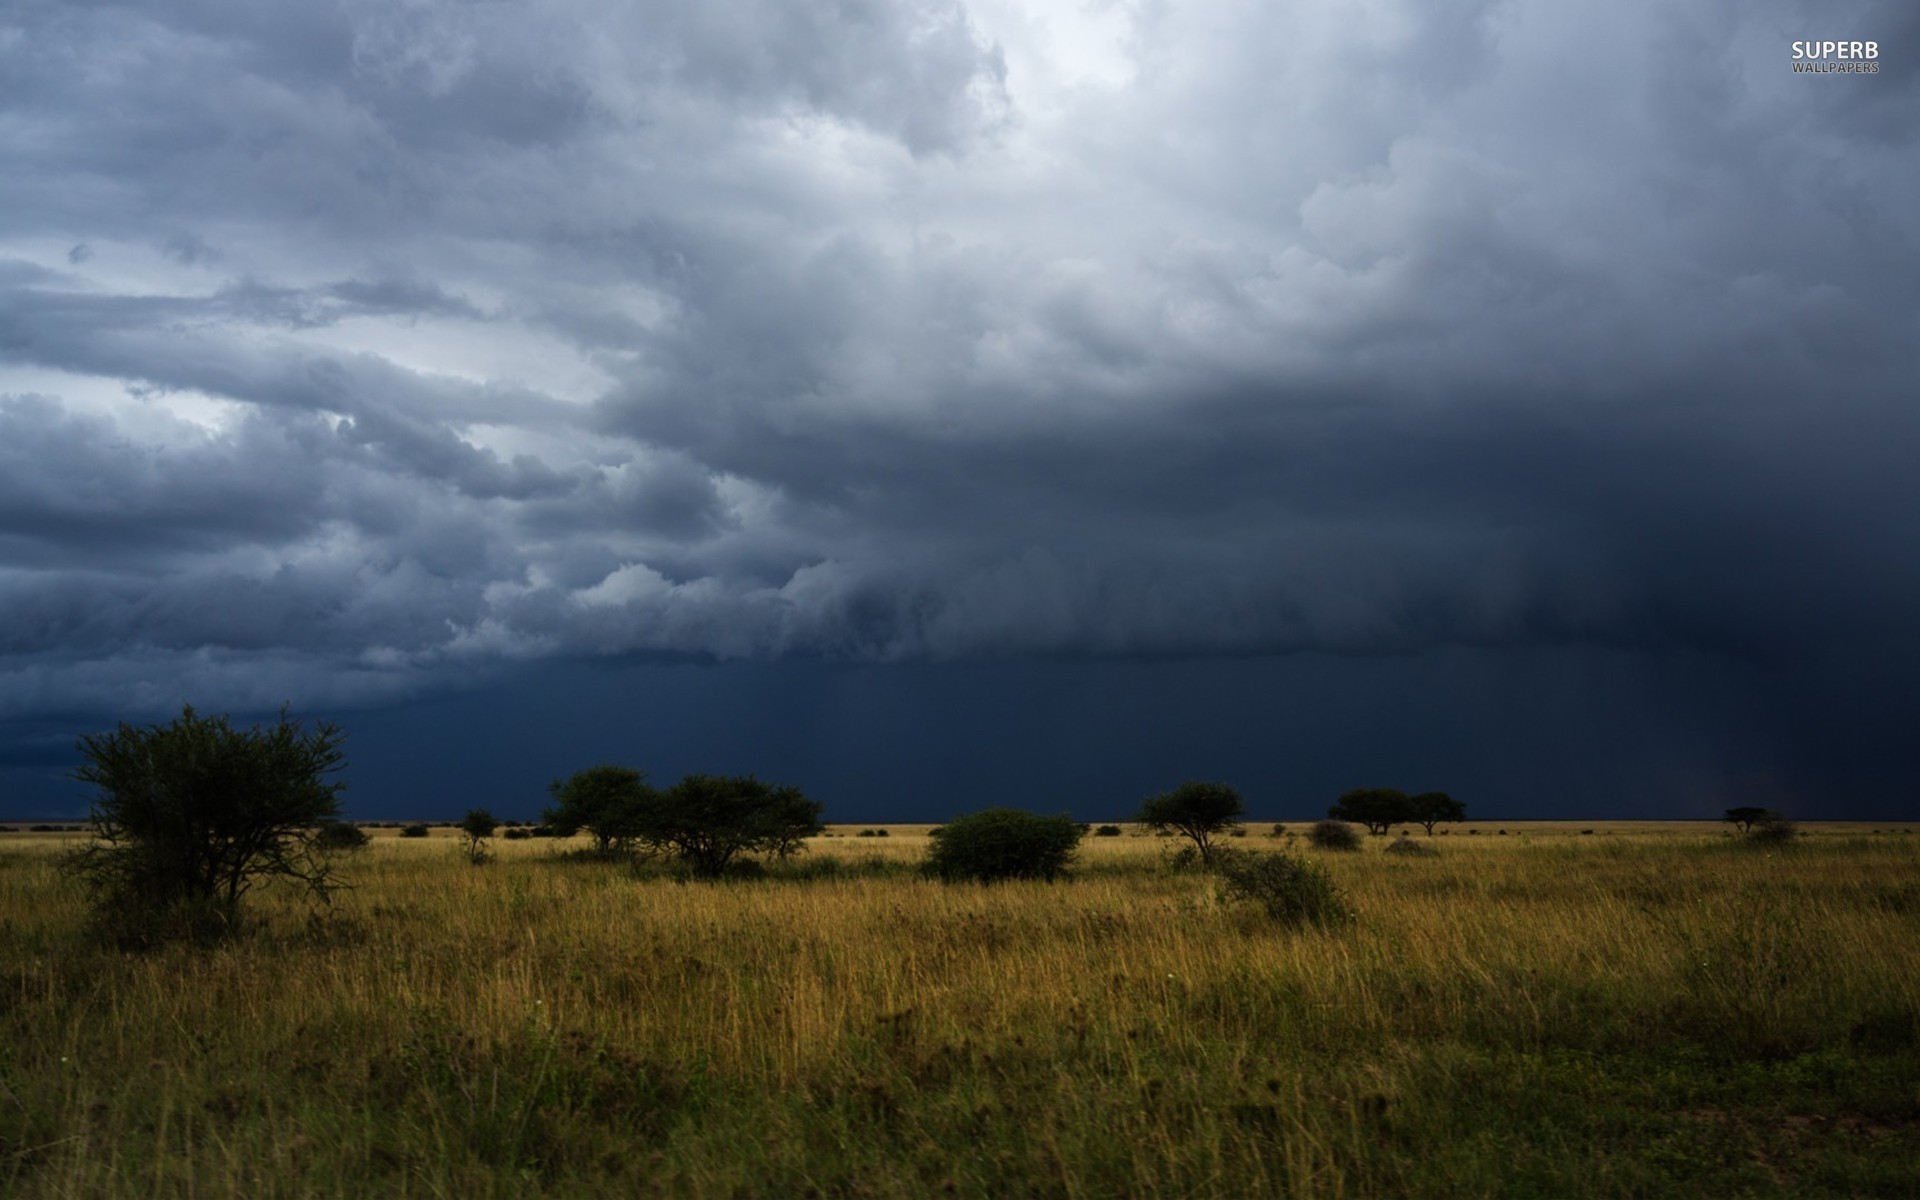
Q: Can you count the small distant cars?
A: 0